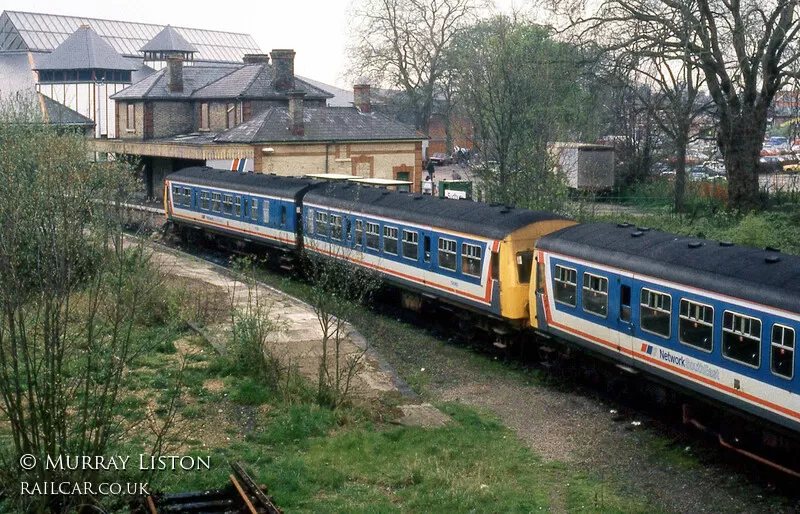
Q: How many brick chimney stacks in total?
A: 5